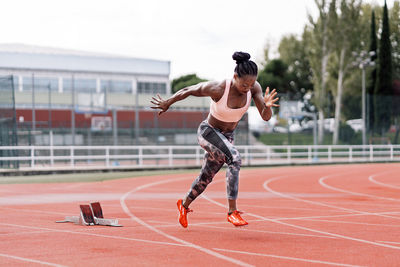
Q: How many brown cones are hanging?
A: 0